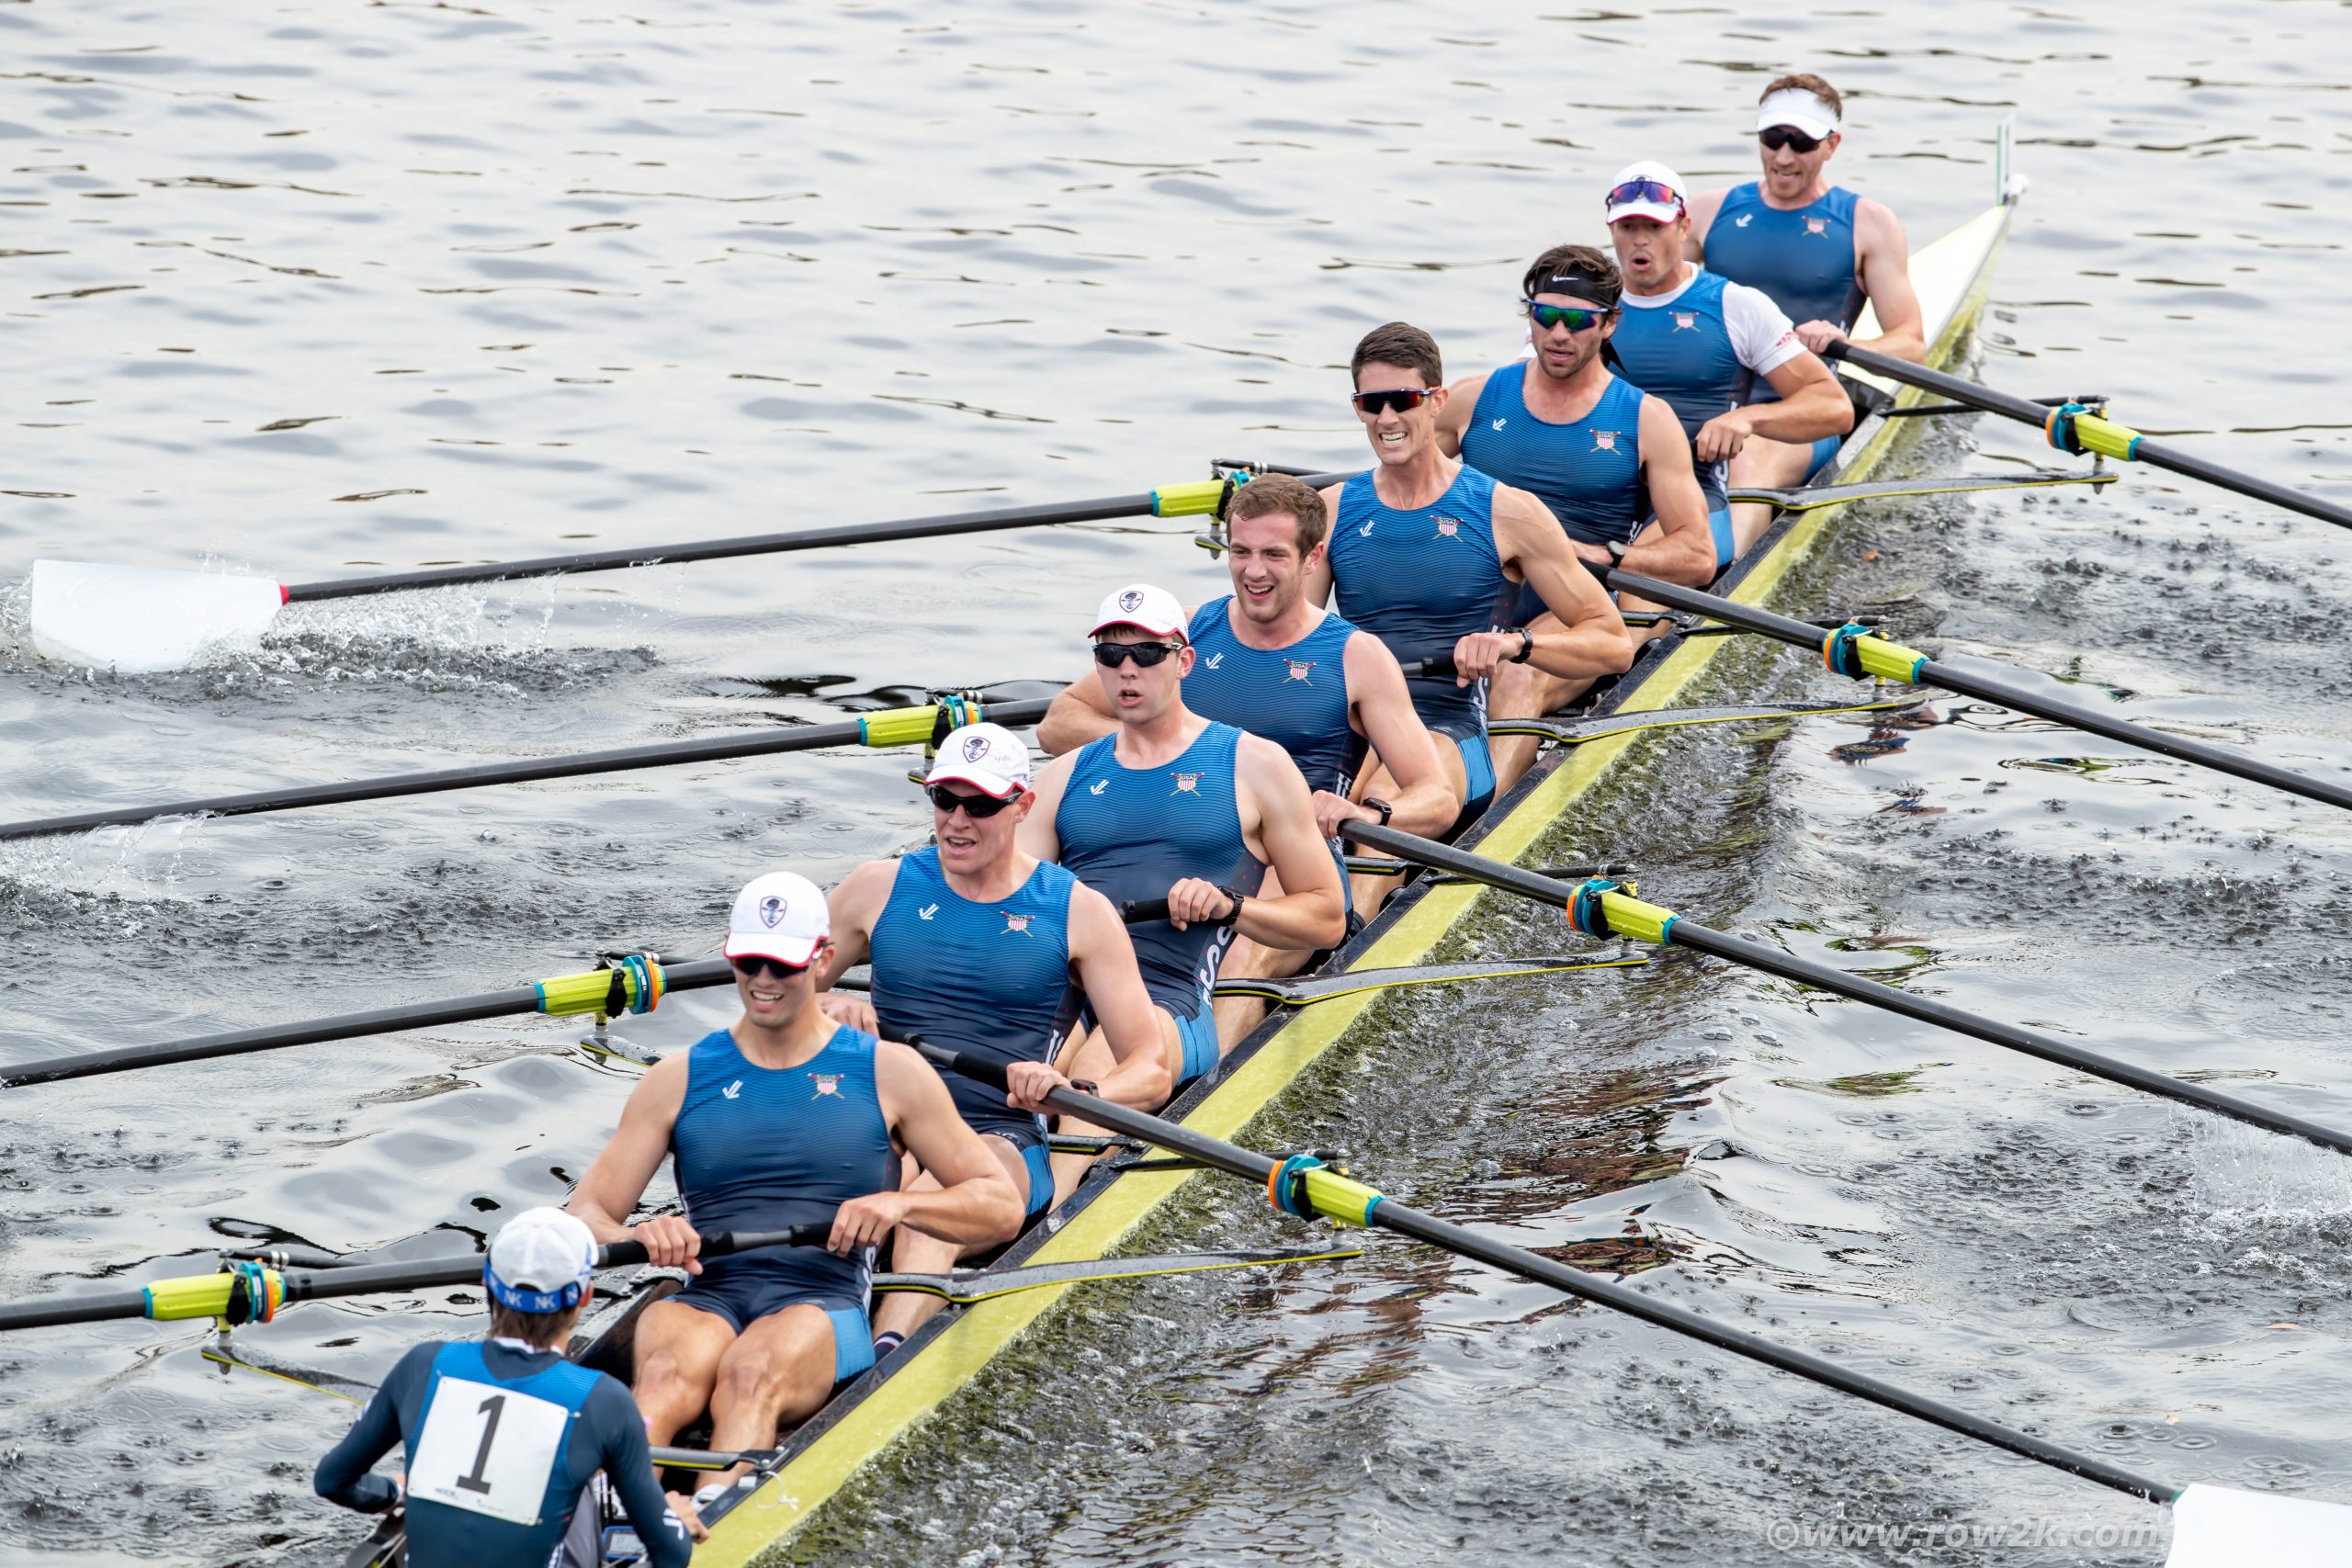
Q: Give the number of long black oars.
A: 8